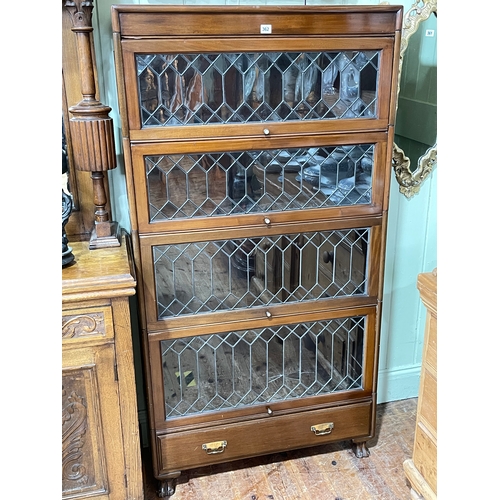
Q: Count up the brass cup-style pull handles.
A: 2